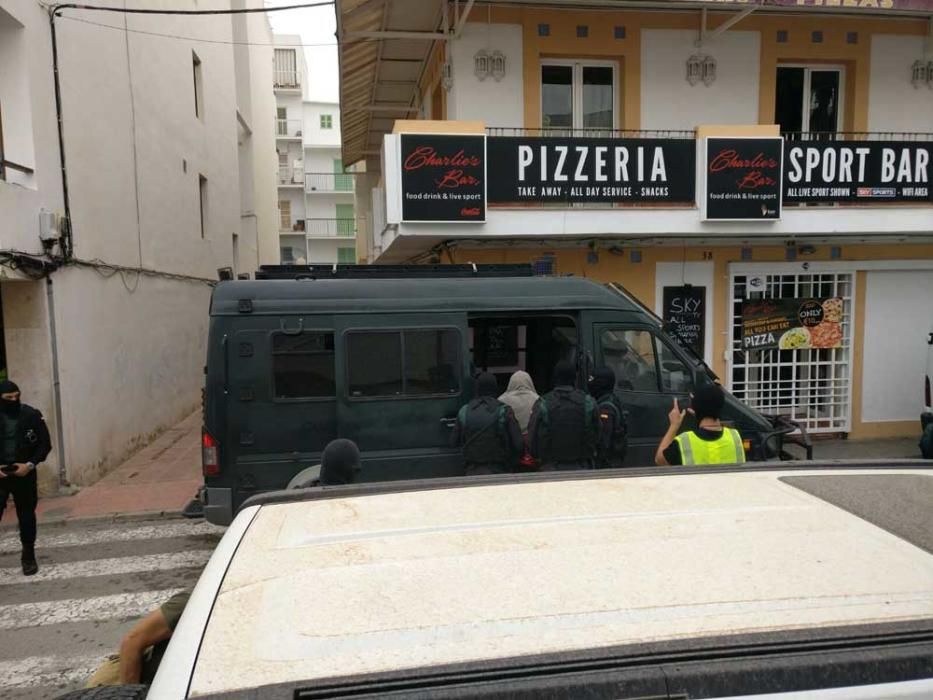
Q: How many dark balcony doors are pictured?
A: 2